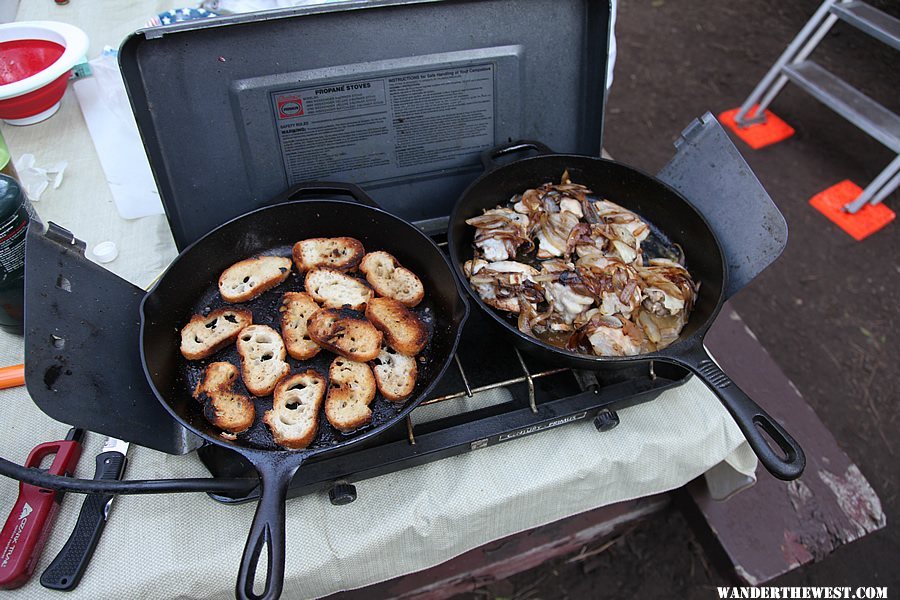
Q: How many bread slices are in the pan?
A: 13